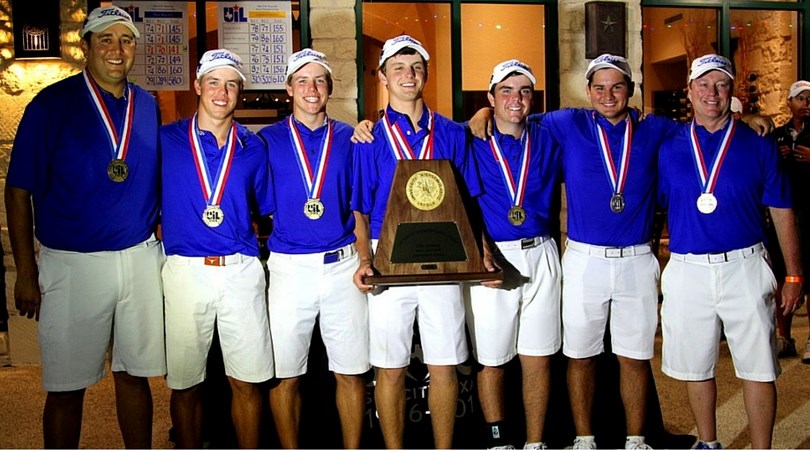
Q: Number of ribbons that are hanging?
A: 8